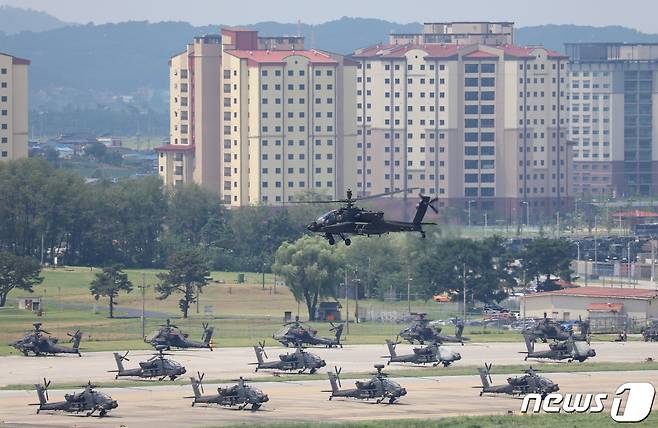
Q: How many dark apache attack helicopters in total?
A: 15